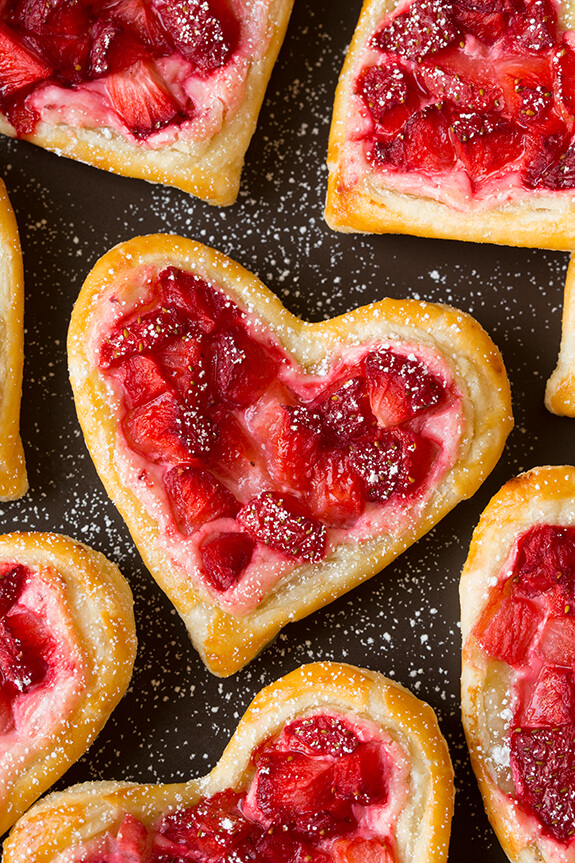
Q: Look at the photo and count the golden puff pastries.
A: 8